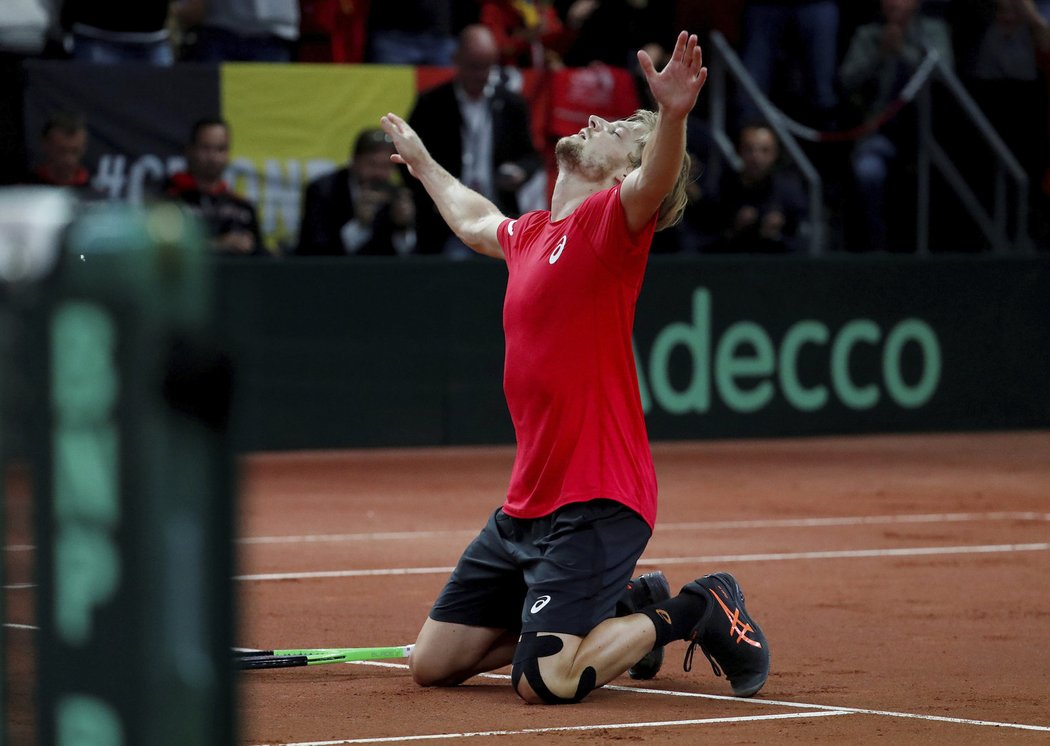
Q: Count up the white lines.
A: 4